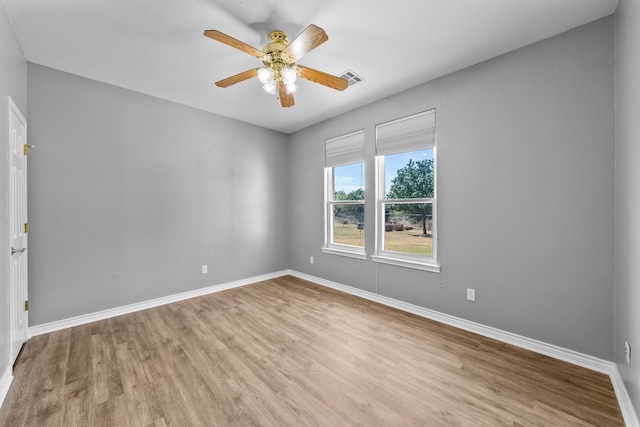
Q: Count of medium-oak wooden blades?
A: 5